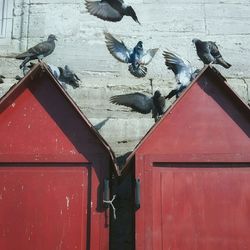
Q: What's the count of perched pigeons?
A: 2